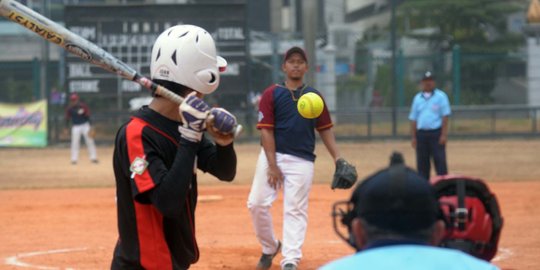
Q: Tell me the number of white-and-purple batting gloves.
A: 2